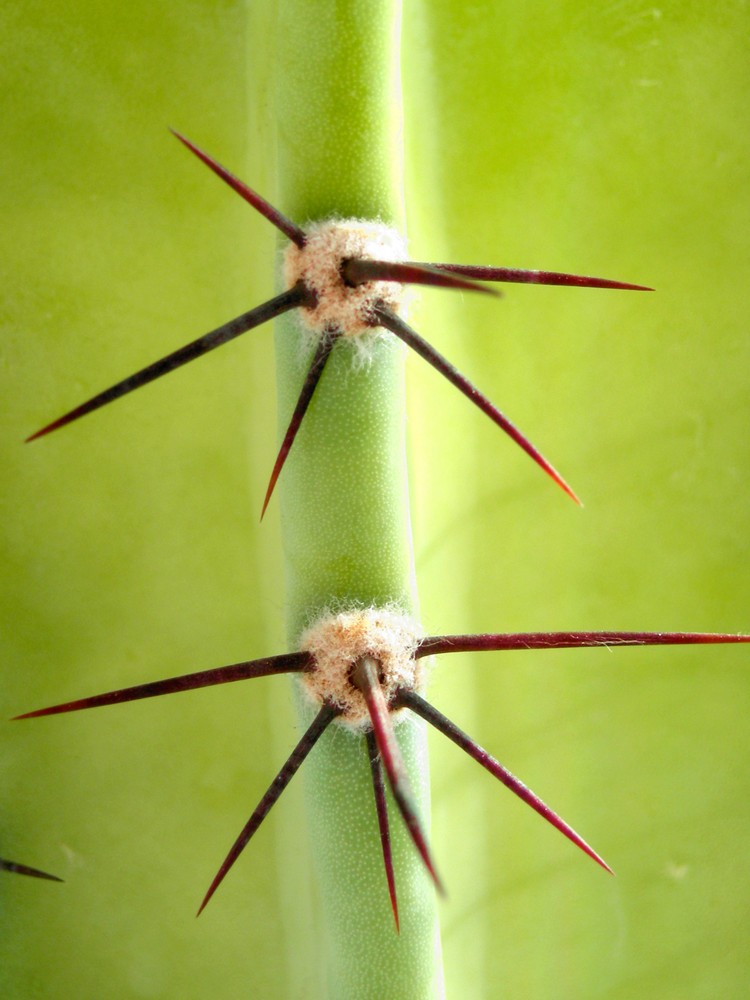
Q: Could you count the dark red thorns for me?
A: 13